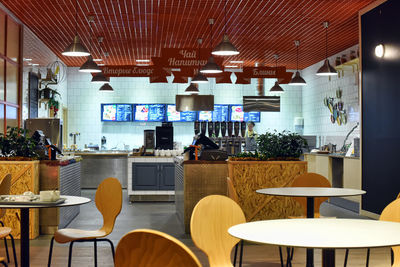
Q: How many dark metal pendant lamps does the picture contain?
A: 11